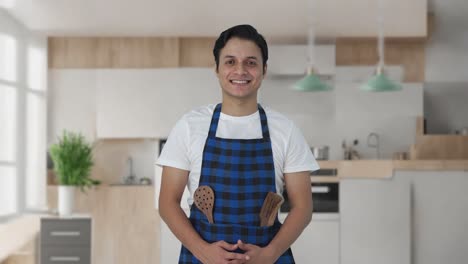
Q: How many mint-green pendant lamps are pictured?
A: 2